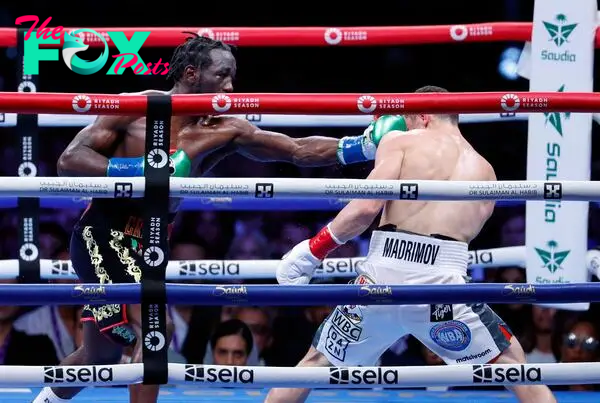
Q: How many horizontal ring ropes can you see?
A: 8